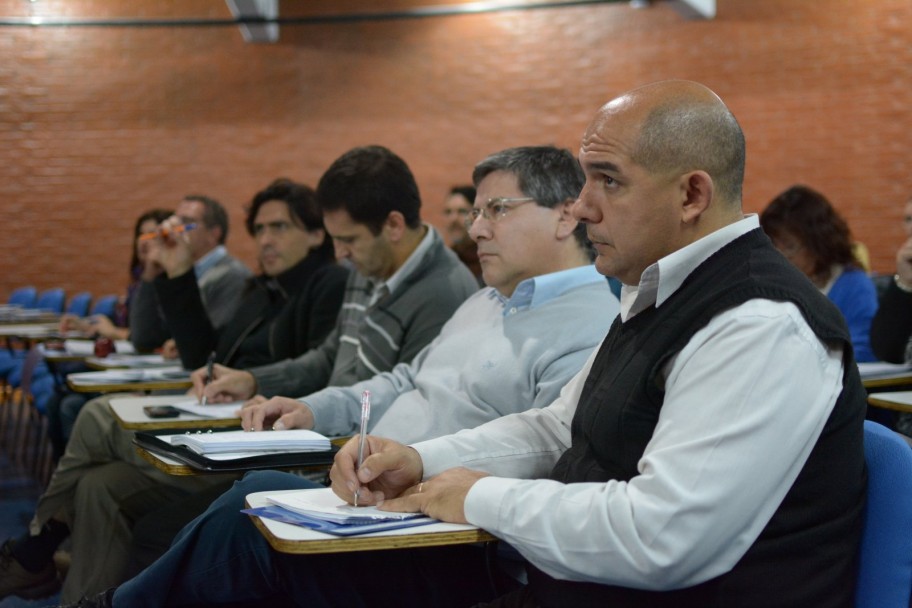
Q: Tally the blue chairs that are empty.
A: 4